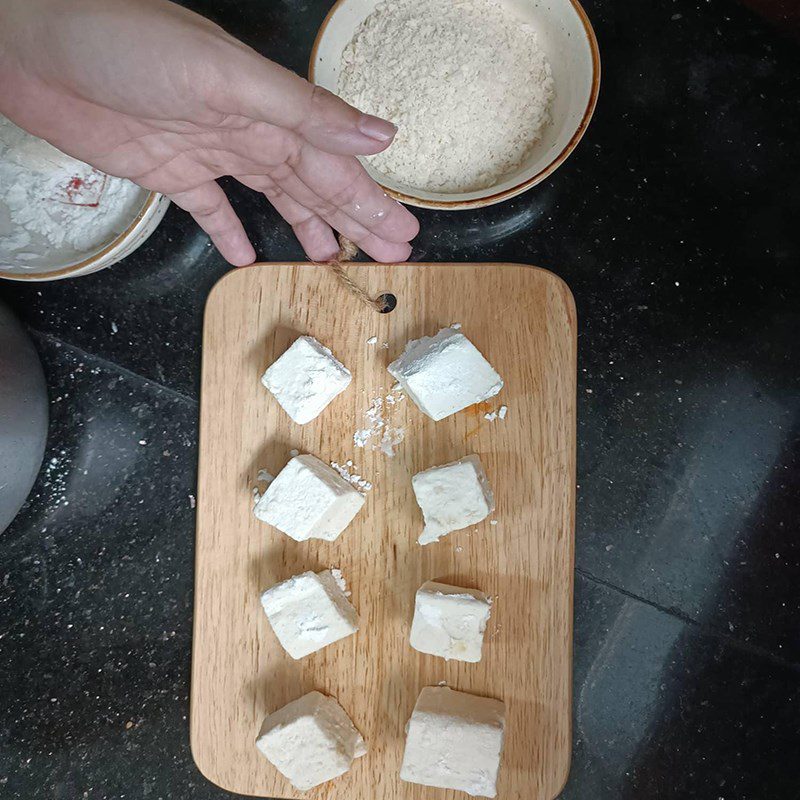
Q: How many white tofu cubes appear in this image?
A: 8